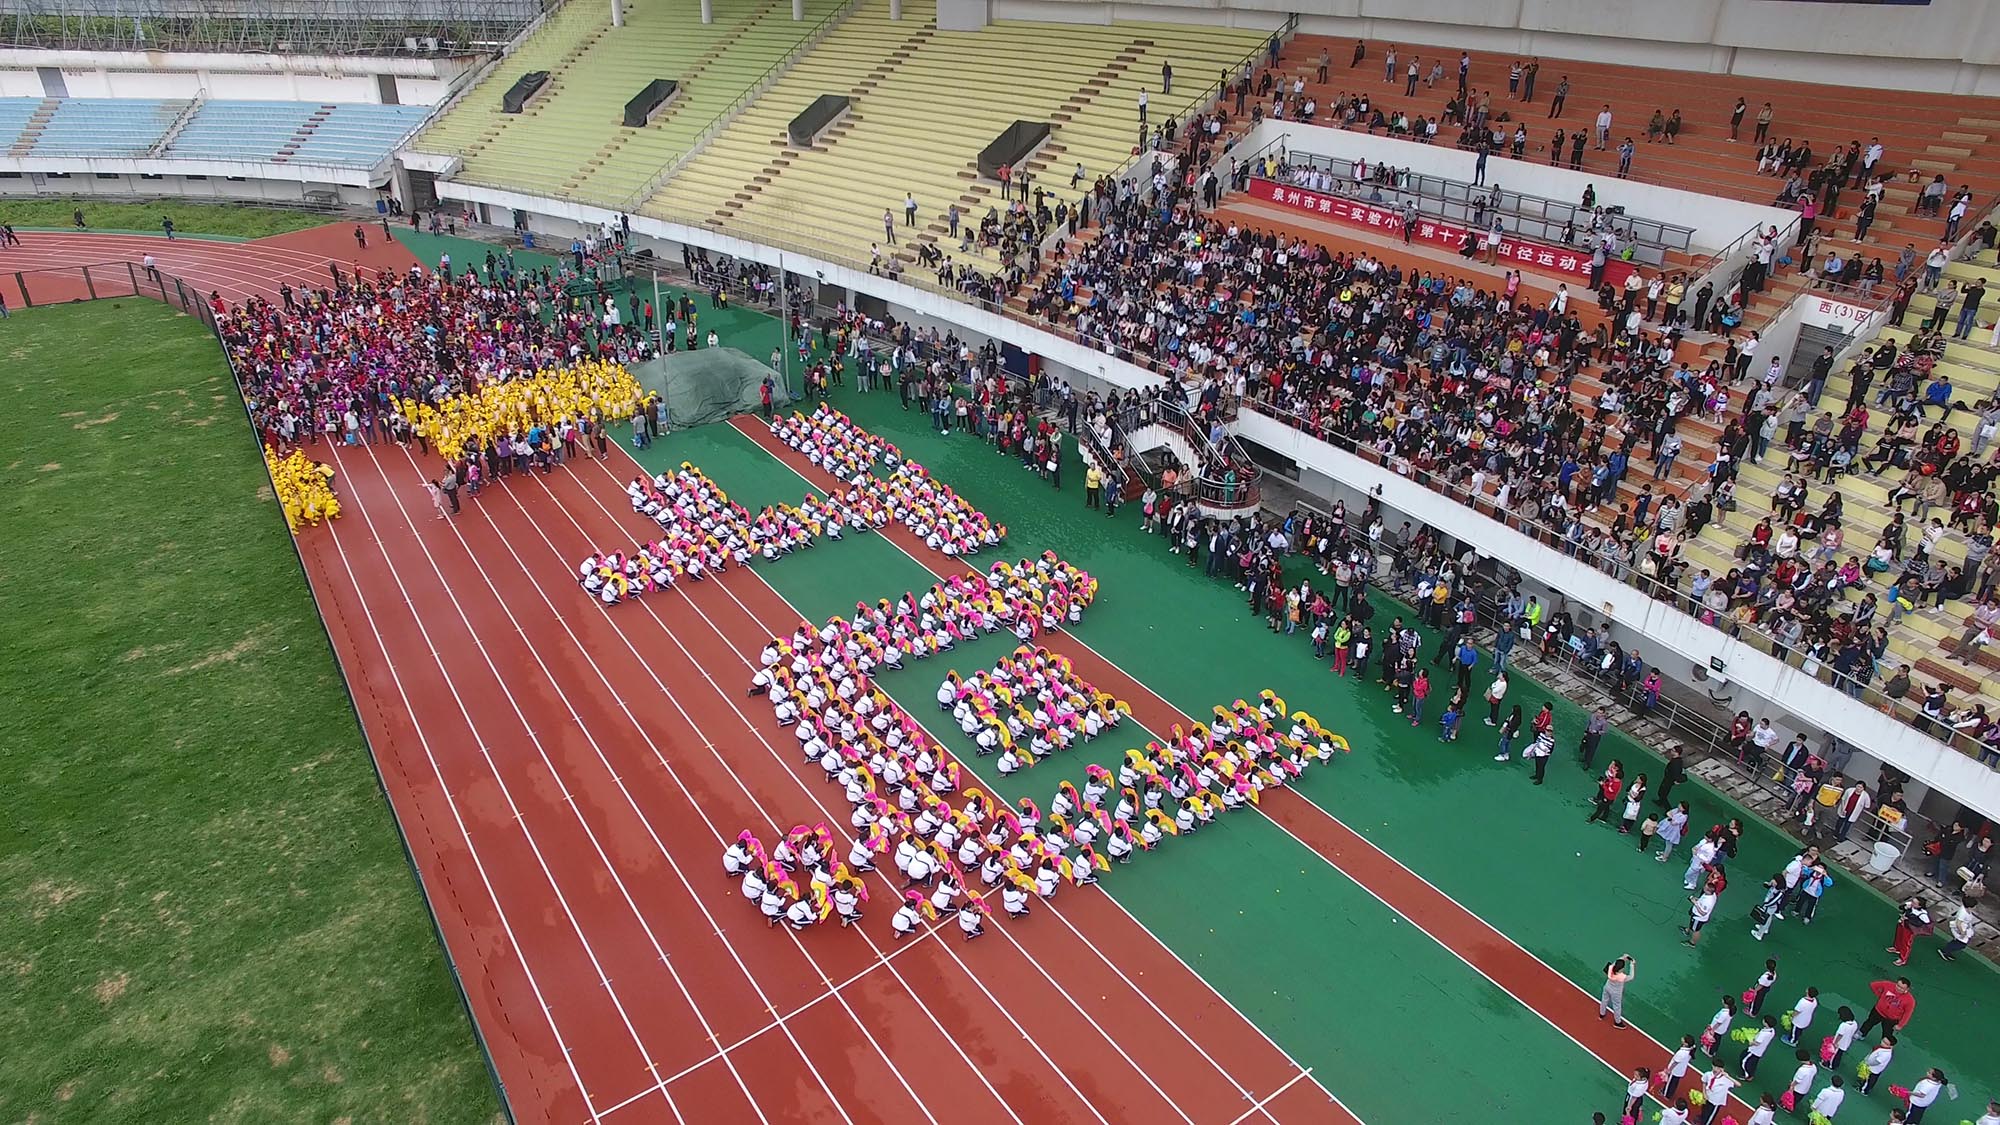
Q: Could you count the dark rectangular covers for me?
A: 4